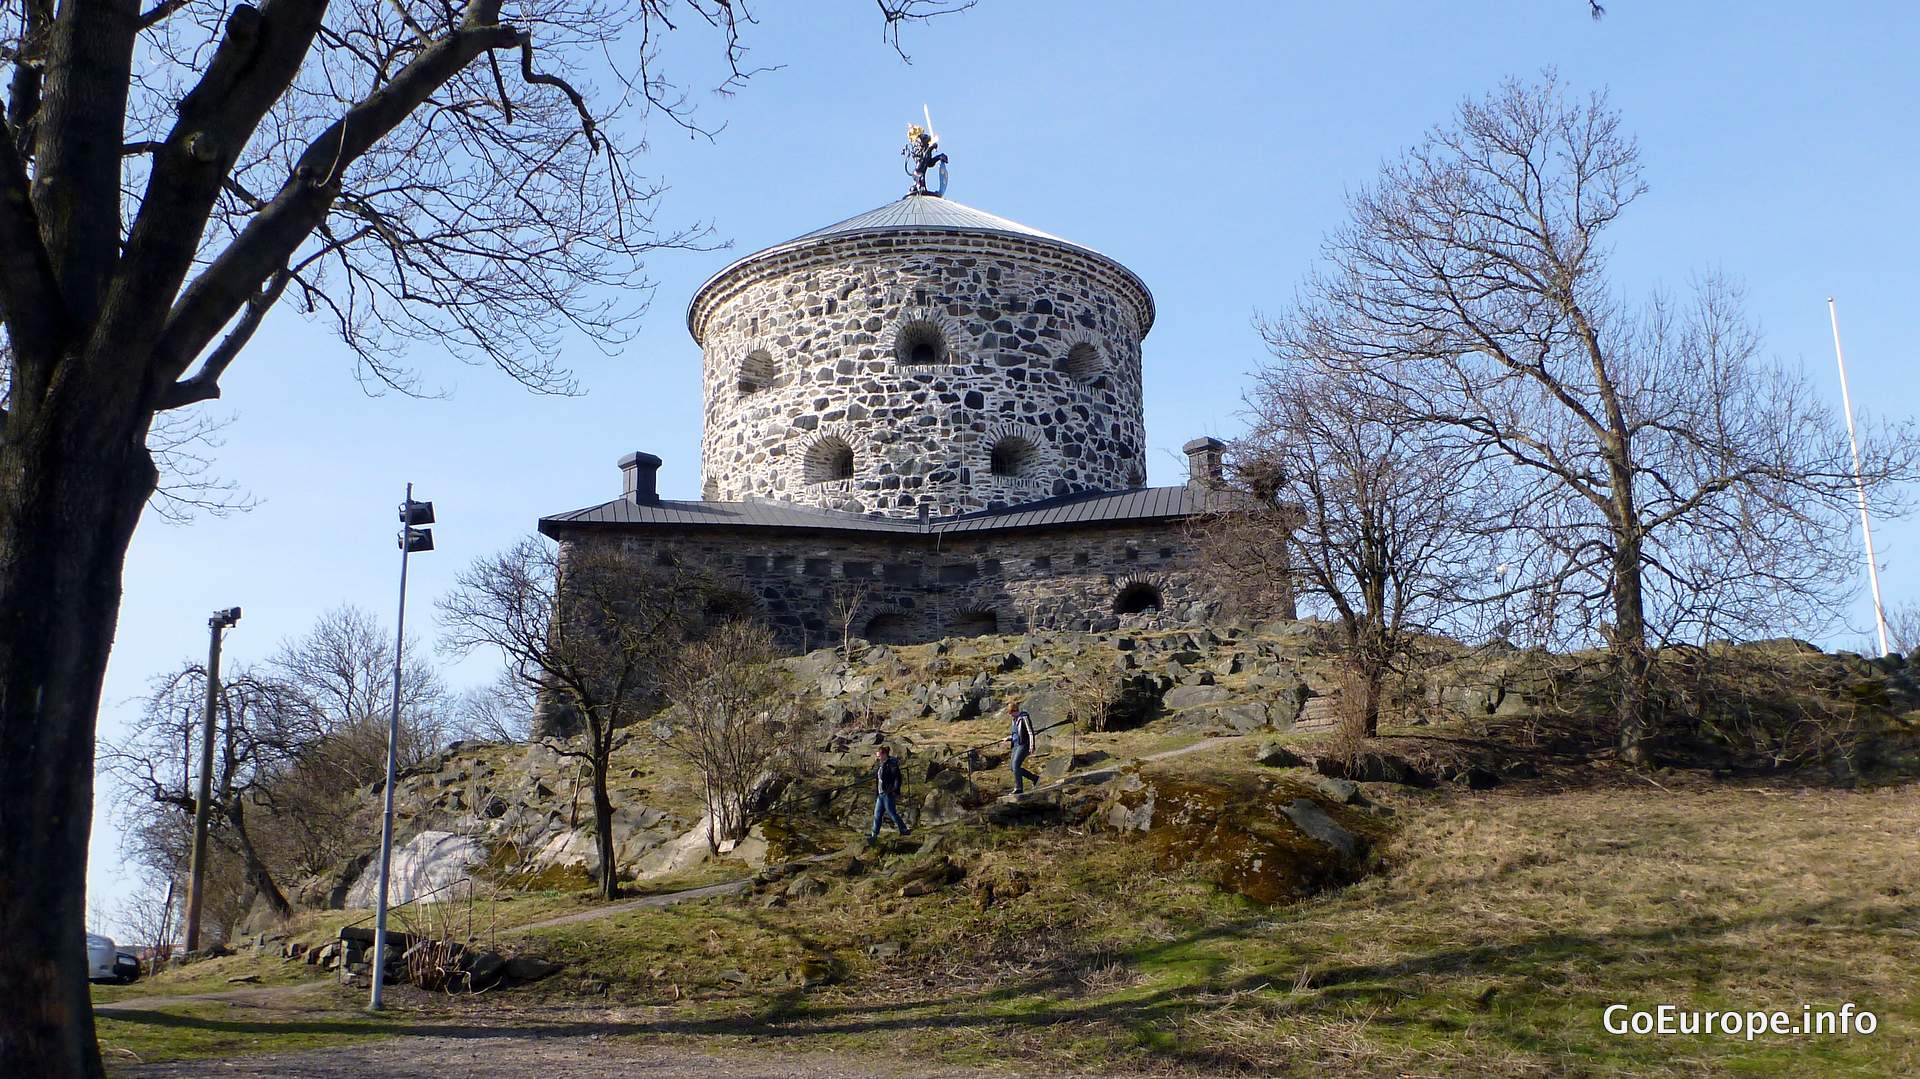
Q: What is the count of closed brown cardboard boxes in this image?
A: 0